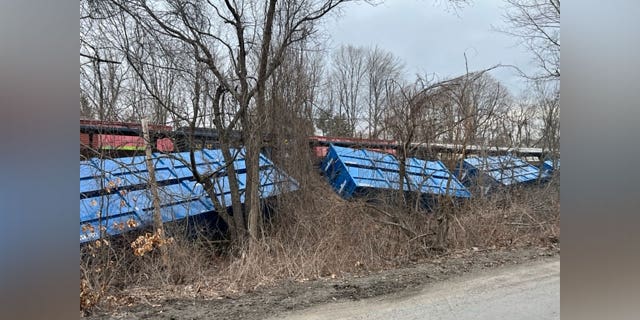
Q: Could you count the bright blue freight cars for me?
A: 4